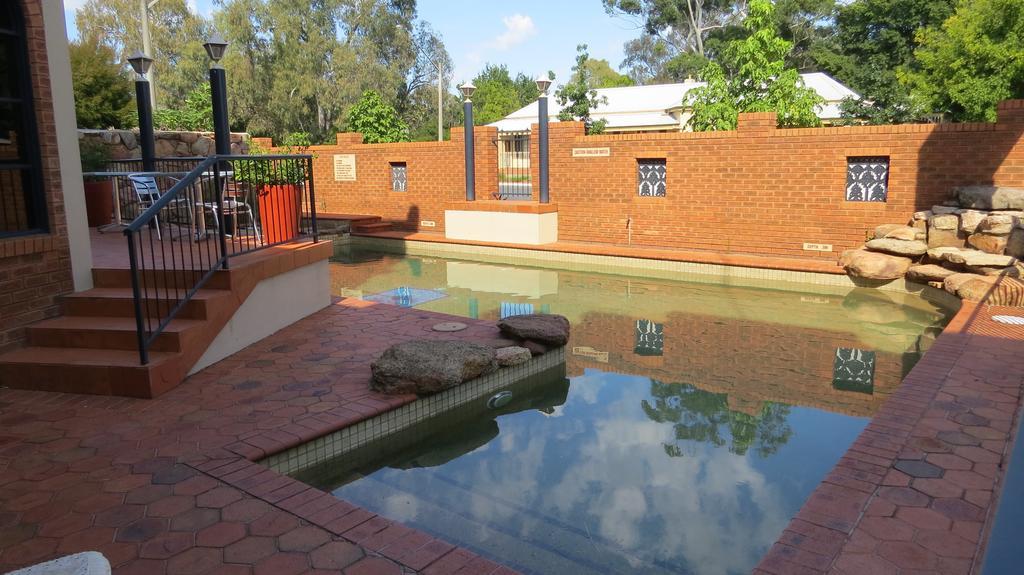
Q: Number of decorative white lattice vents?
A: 3